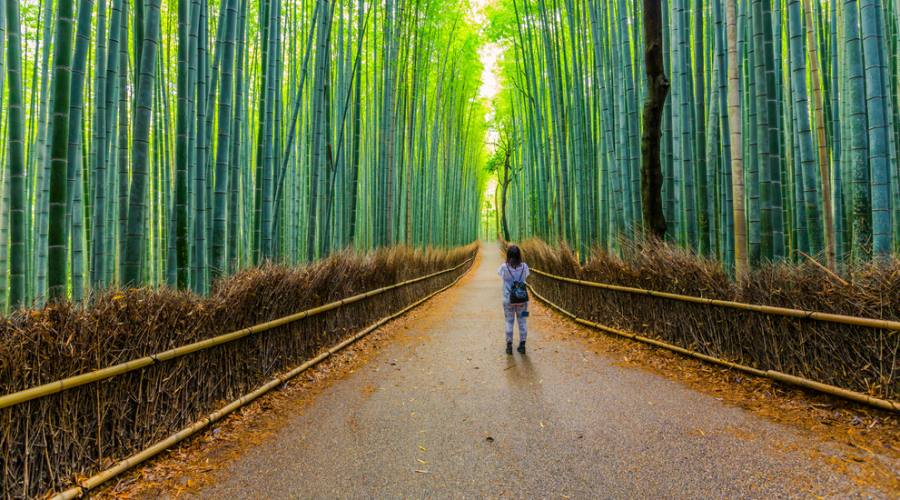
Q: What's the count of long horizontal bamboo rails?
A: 4